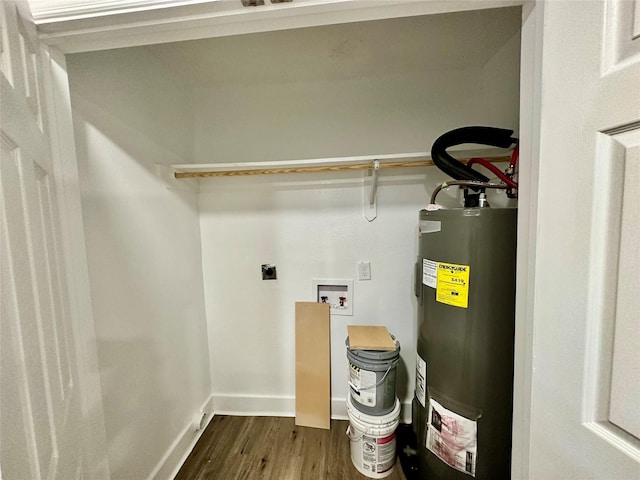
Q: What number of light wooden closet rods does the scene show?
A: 1